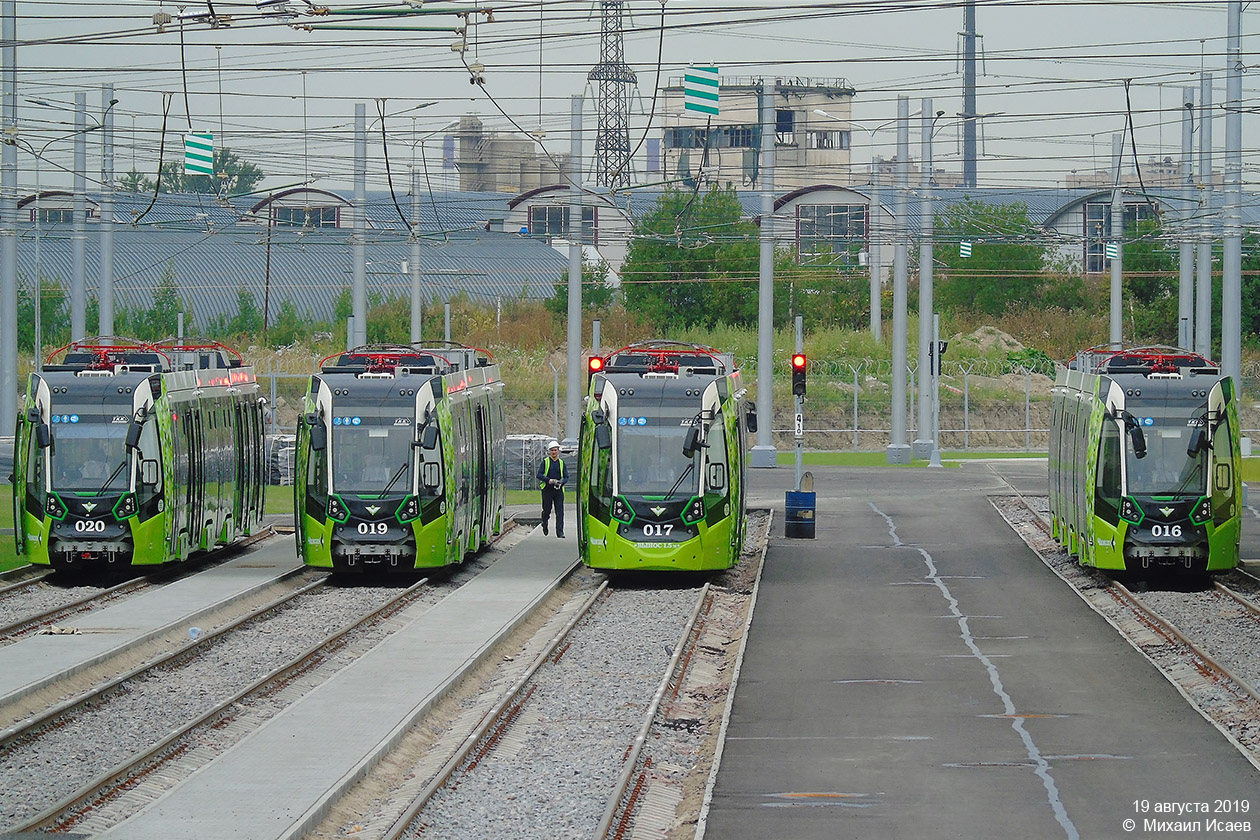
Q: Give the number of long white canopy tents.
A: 0